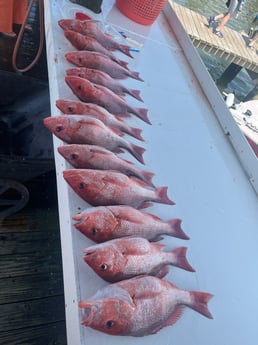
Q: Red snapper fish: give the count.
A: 12